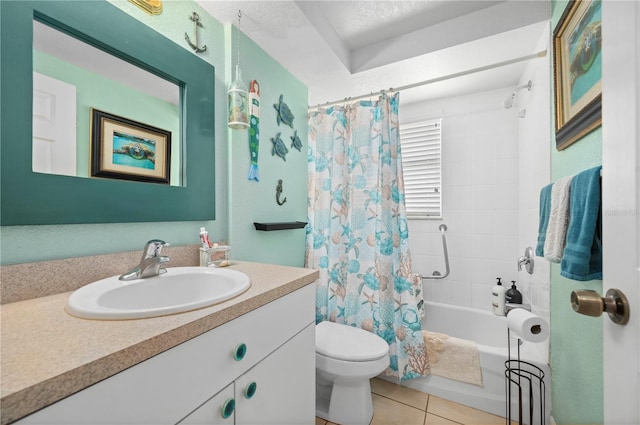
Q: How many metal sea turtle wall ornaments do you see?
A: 3